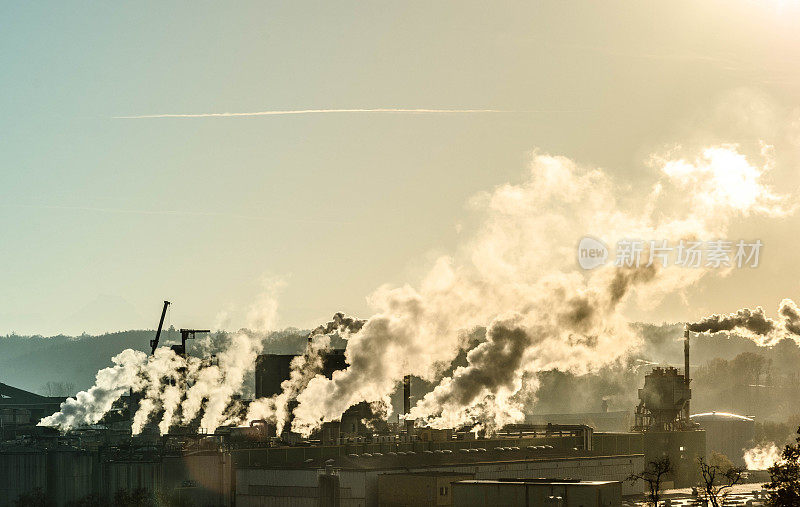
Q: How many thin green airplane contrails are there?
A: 0